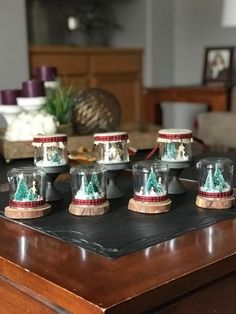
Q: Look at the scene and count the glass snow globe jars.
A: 7